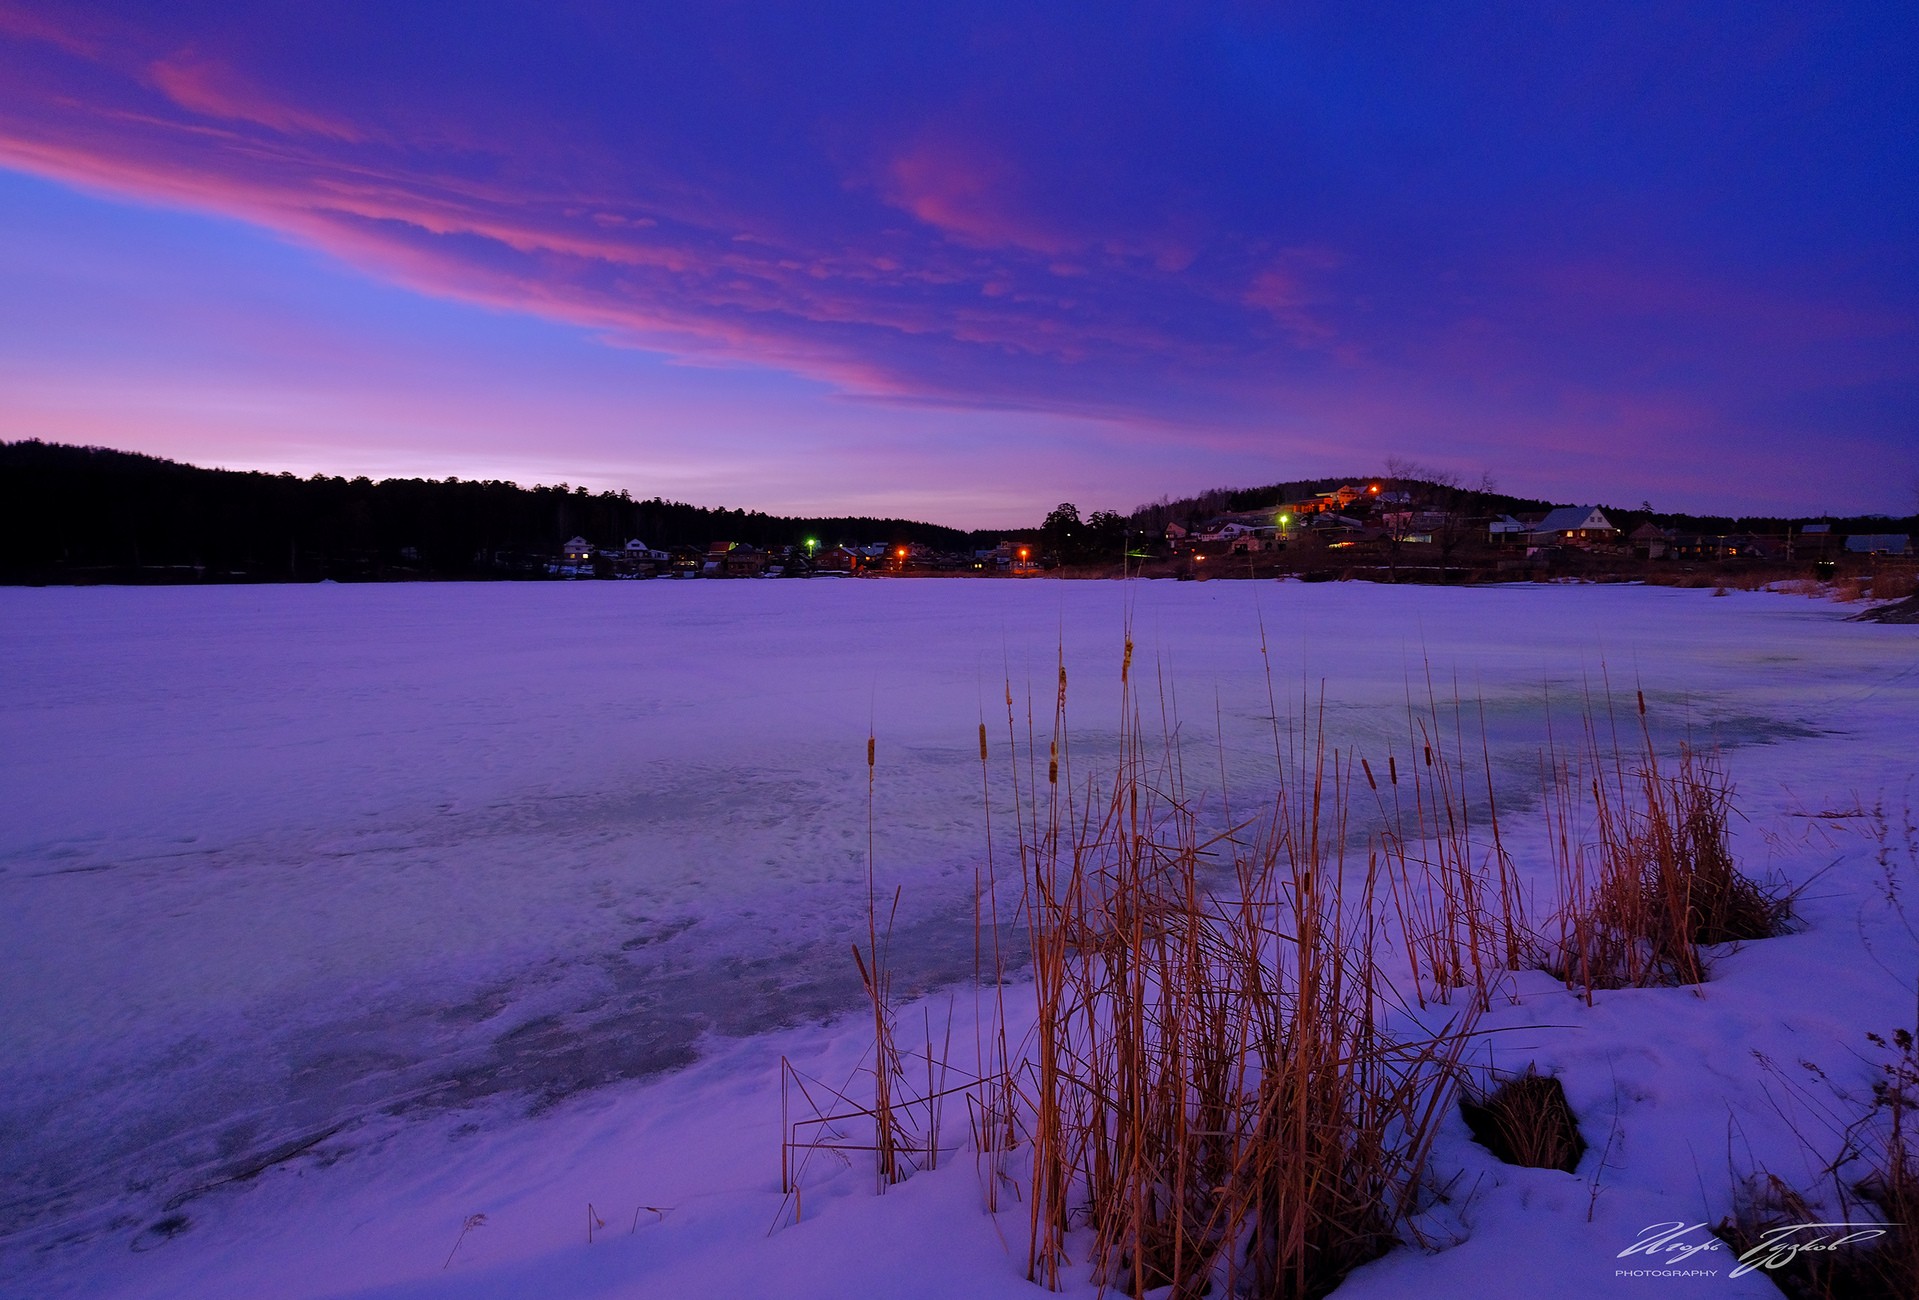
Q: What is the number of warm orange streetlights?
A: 3